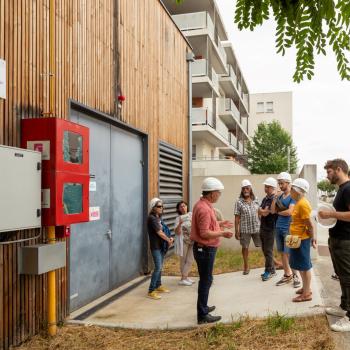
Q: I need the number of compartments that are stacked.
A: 2